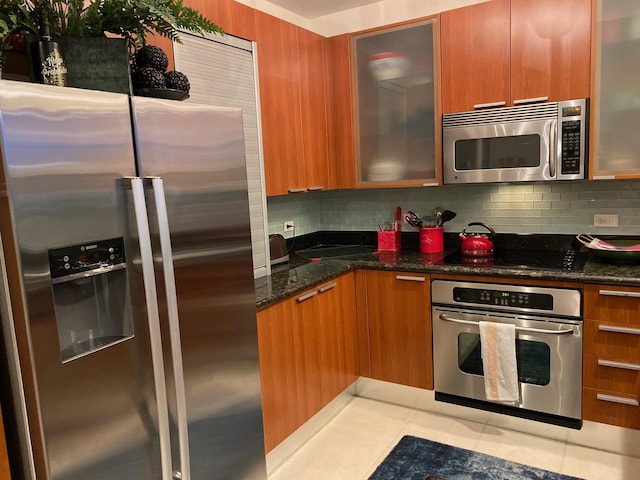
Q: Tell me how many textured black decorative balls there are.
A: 3